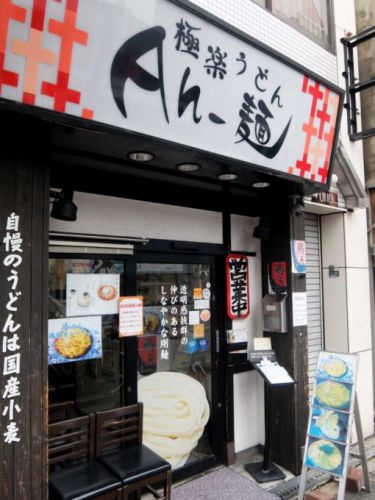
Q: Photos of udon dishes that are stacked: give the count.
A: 4